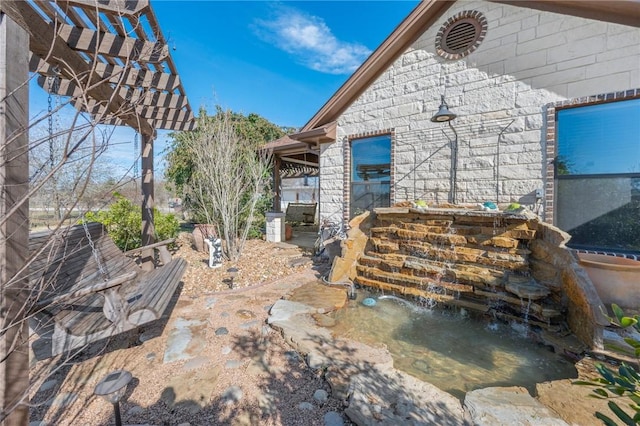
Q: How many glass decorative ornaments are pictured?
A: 3